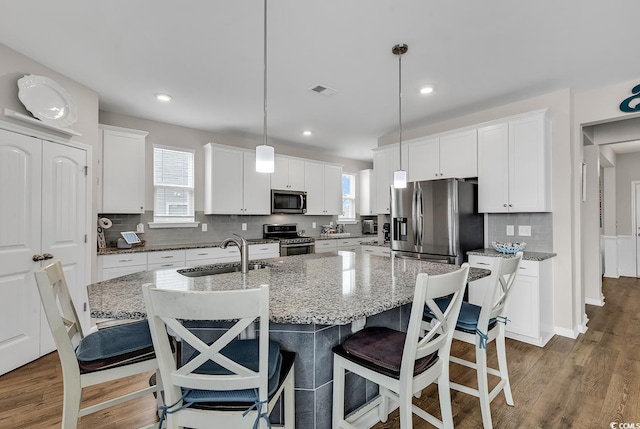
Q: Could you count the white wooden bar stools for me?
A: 4